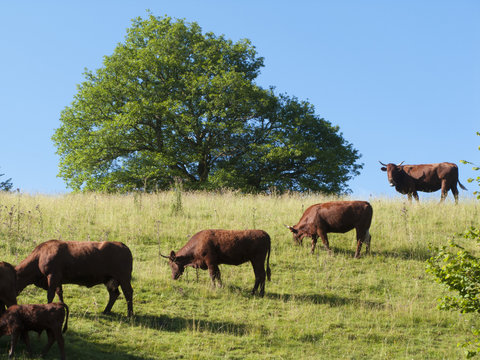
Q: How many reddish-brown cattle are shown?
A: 6